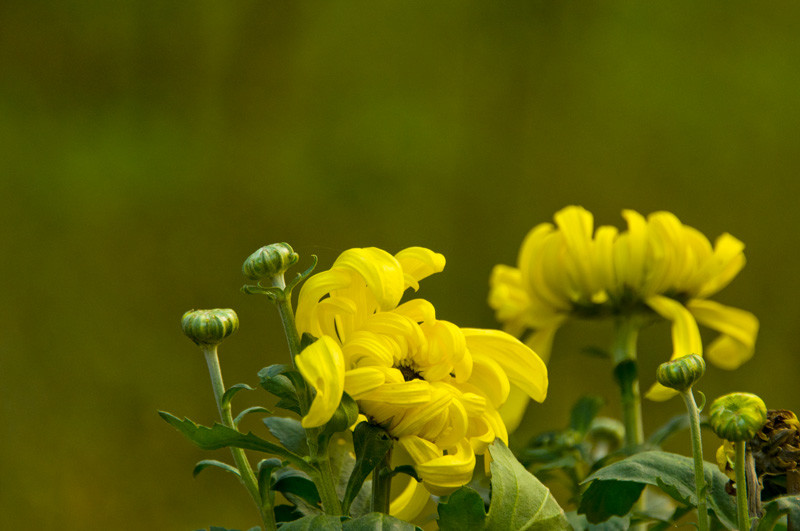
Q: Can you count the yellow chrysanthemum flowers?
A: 2